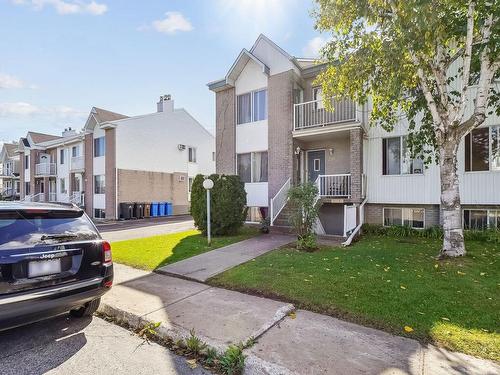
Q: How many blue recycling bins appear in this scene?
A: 3